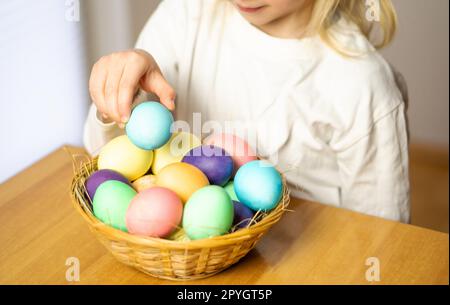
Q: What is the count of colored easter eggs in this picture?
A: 14